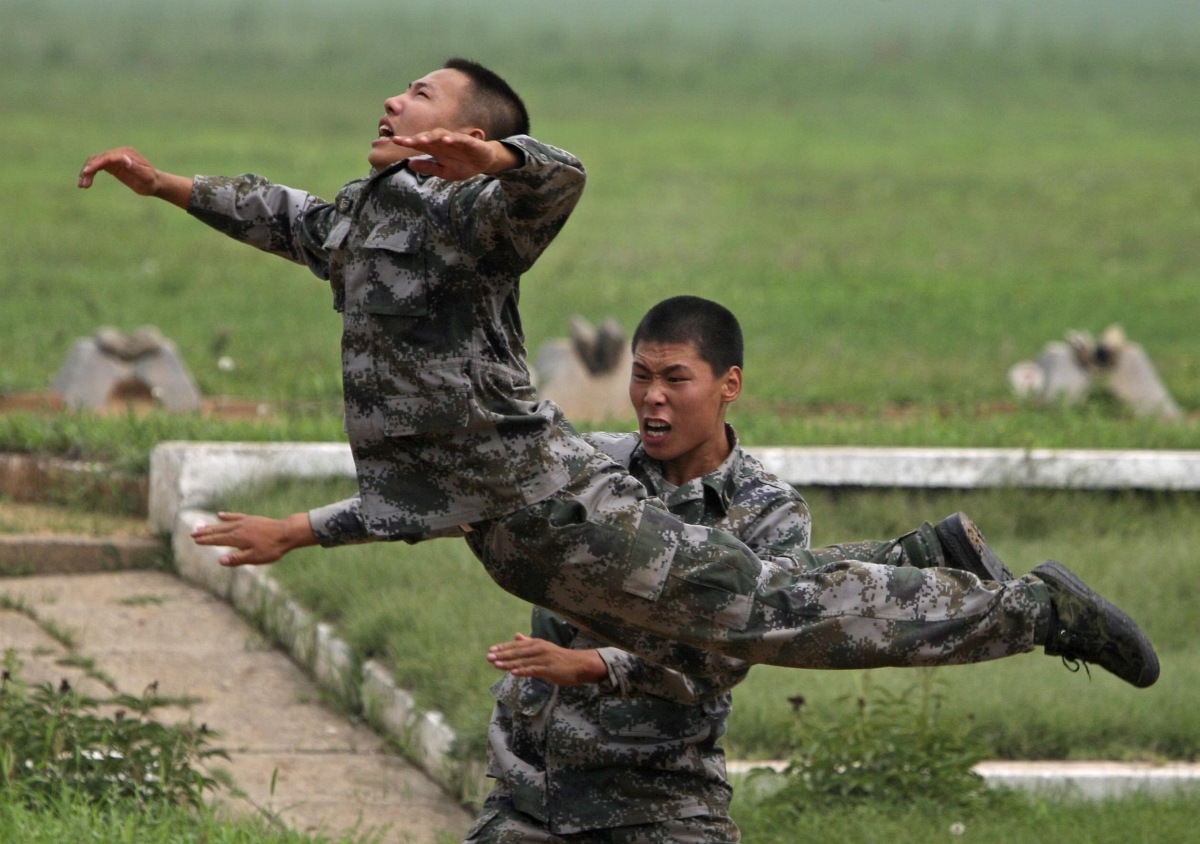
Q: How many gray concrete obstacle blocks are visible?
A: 3